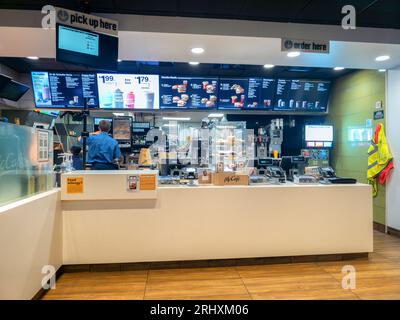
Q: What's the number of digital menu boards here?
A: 5